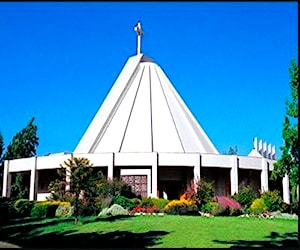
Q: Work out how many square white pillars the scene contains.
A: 9